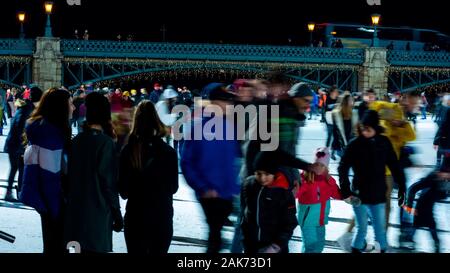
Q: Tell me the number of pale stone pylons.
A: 2